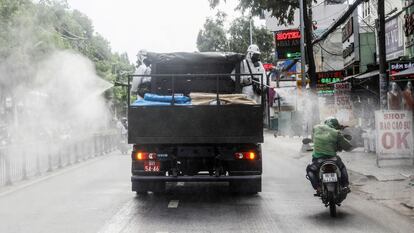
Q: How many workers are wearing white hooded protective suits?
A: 2